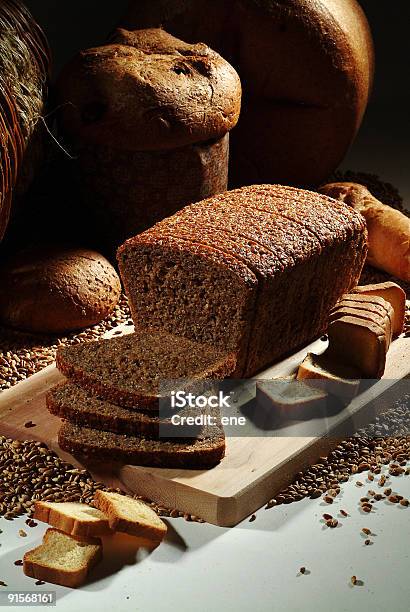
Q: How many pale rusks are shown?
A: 10